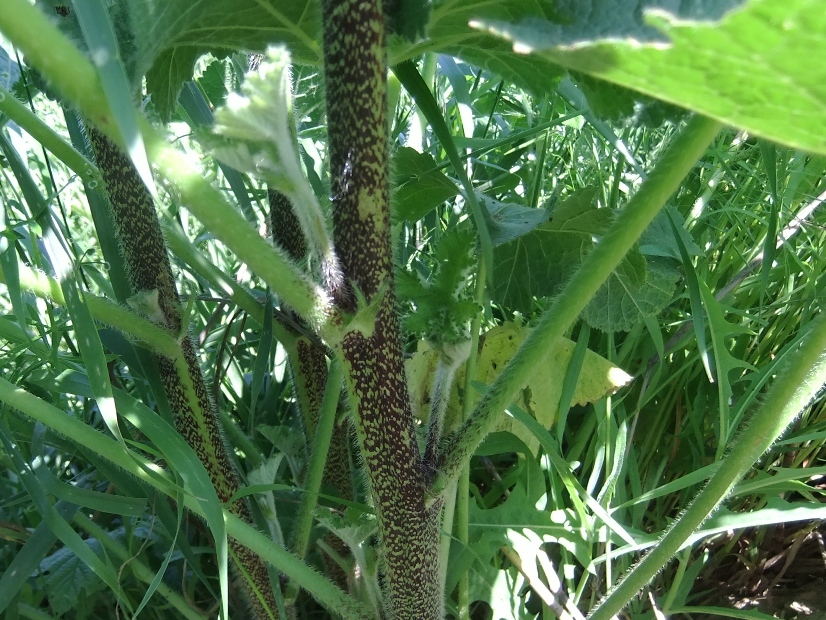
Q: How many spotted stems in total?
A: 3